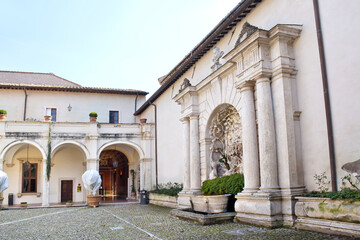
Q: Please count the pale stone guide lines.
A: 2